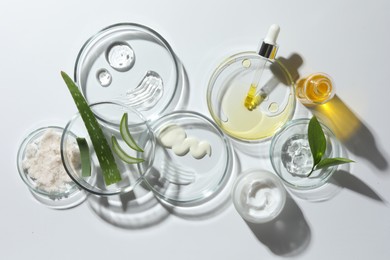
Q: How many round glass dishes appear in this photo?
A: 6